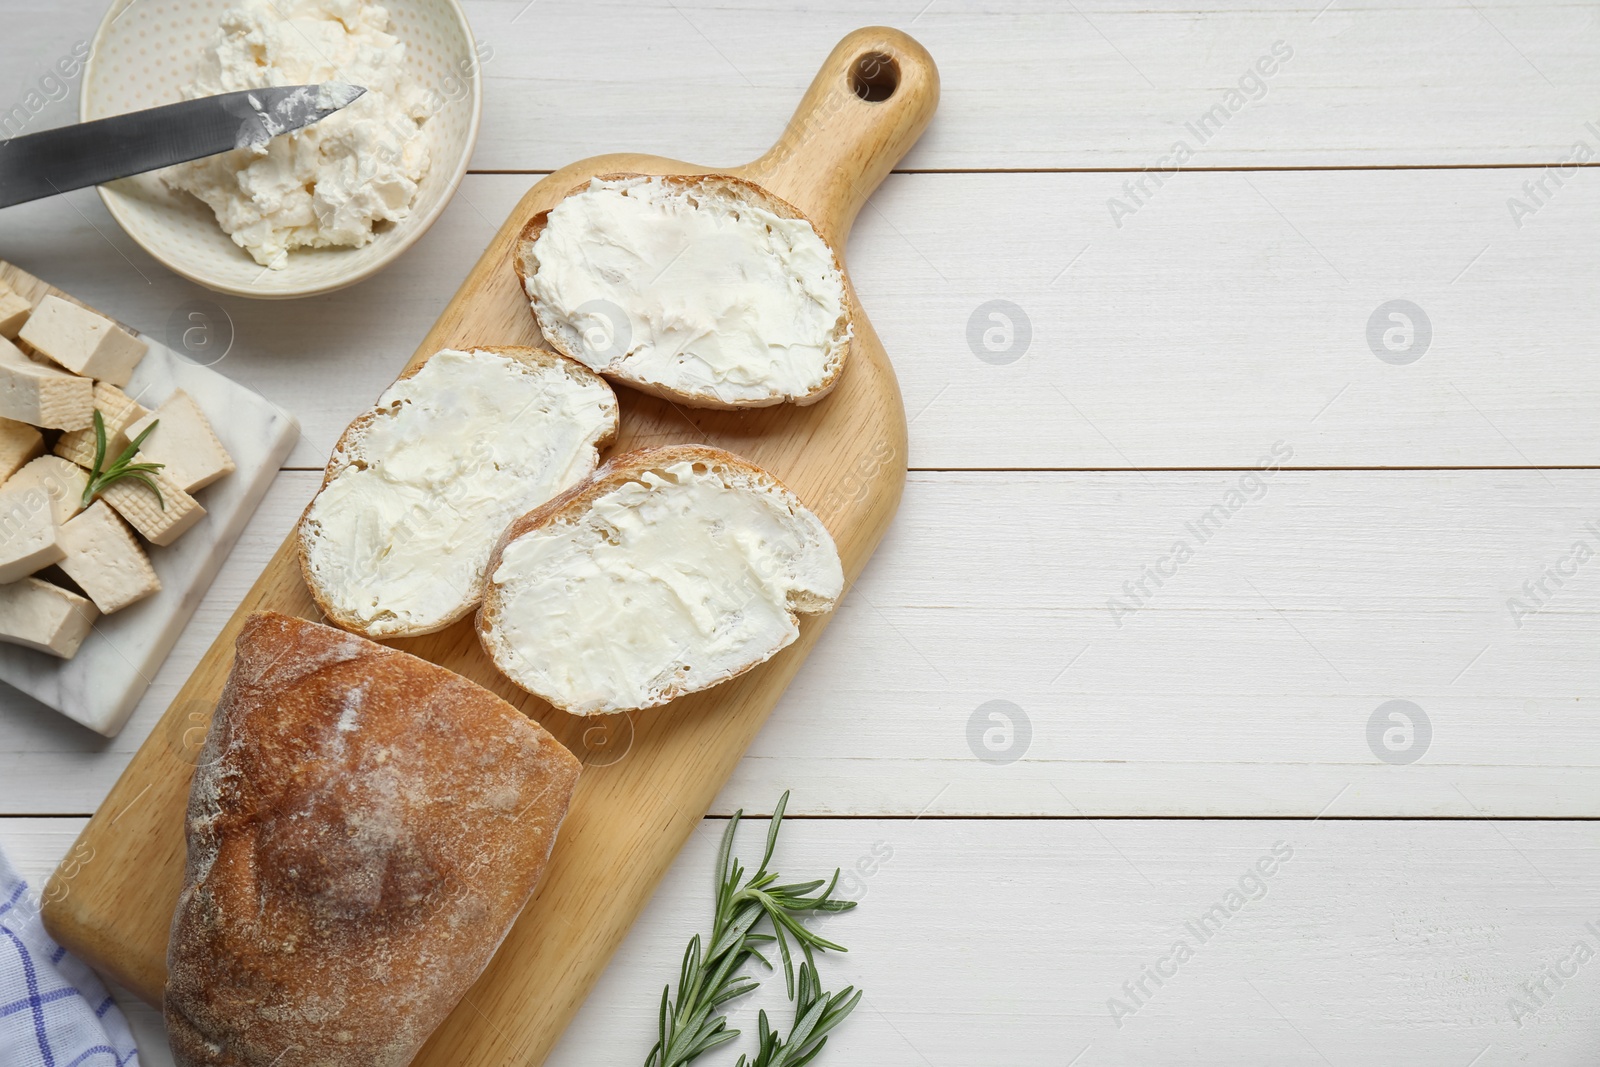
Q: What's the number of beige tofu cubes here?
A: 11